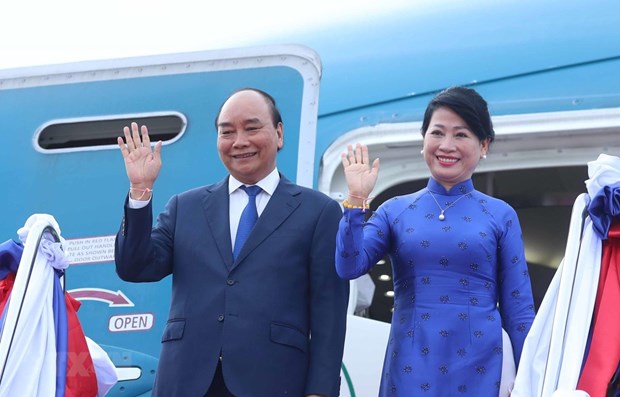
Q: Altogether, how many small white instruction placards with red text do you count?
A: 2